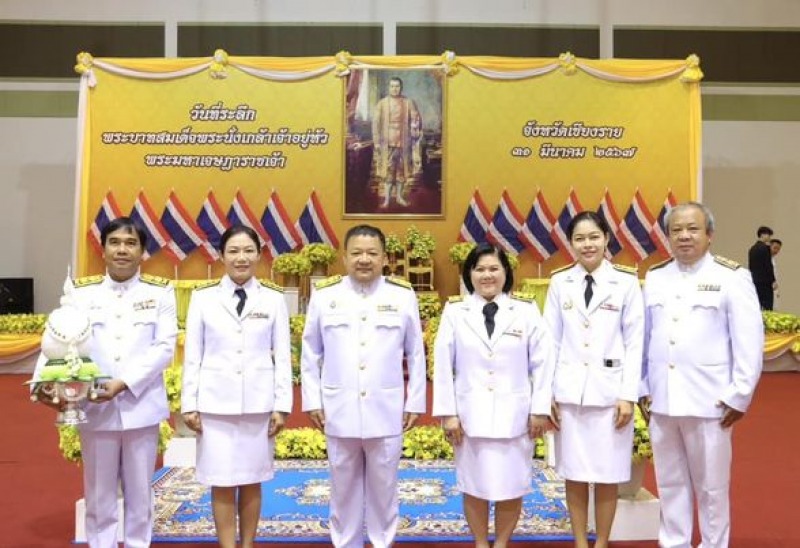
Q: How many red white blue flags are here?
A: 14